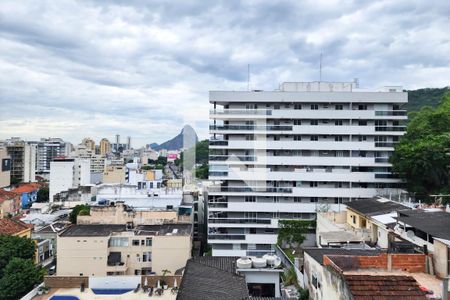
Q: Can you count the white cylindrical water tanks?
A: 3